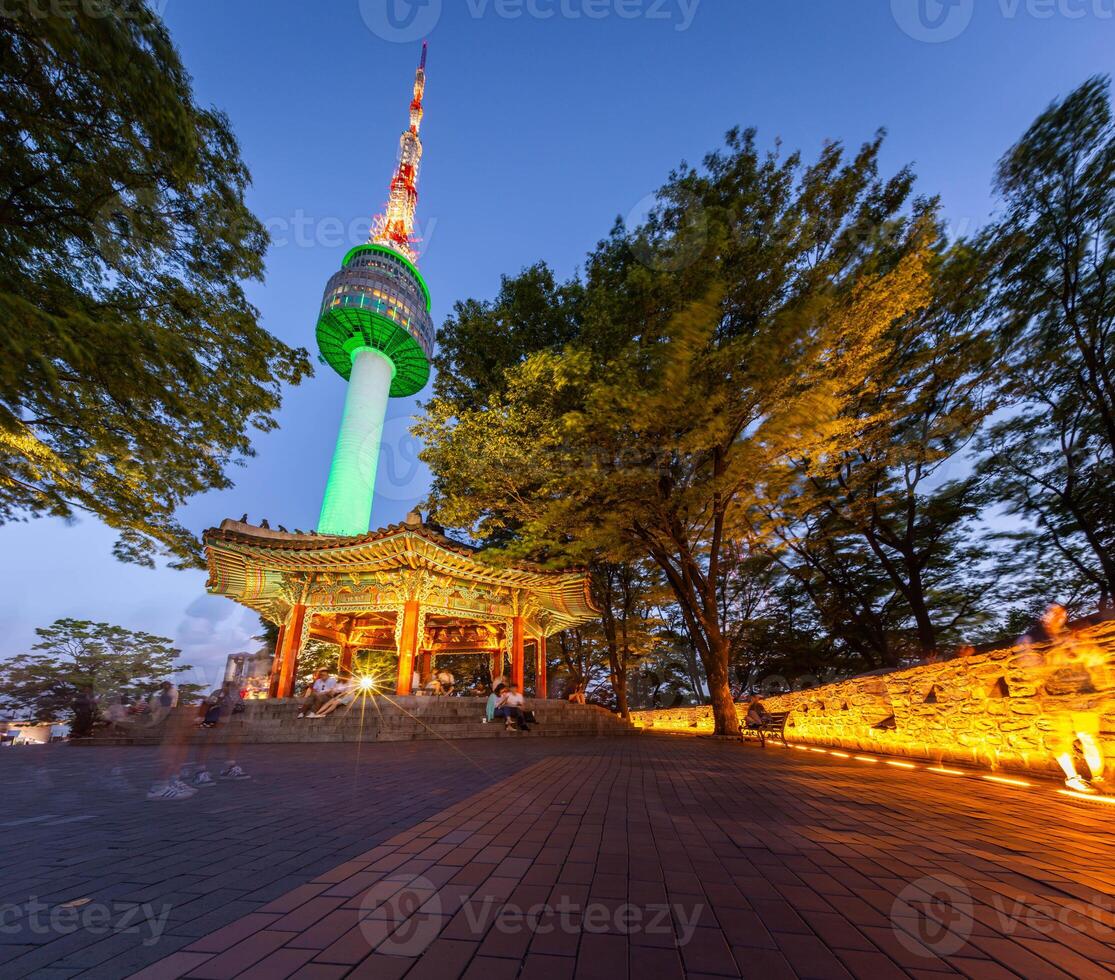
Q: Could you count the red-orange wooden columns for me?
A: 8